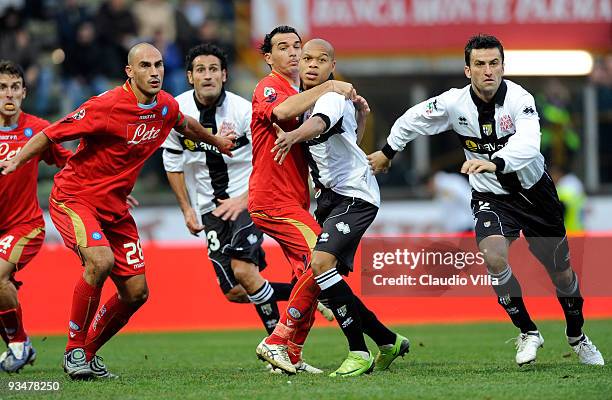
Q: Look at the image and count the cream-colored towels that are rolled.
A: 0